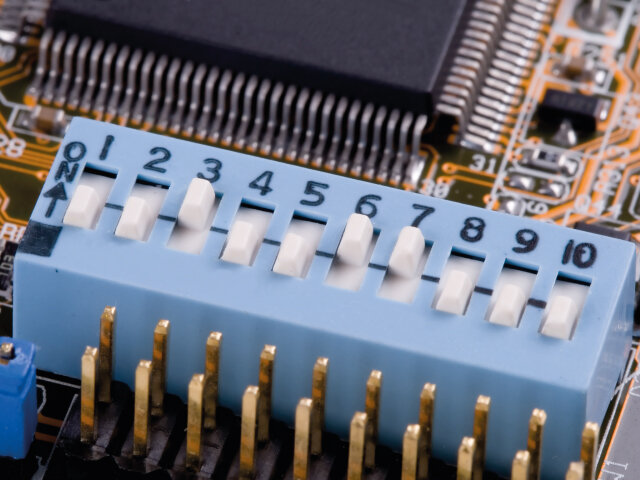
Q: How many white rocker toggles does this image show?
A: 10